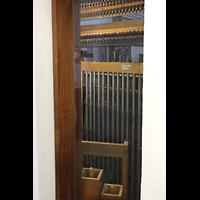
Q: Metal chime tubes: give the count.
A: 13